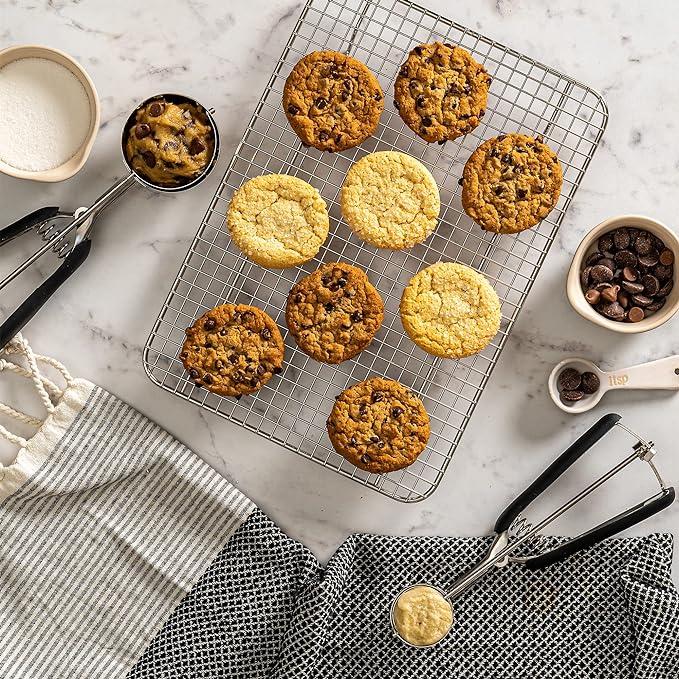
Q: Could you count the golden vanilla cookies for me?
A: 3